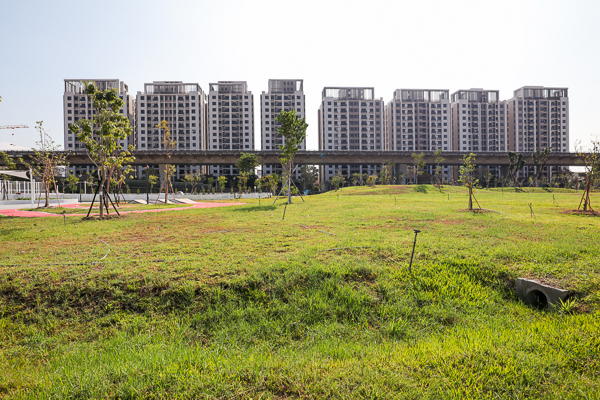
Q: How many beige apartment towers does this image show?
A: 8